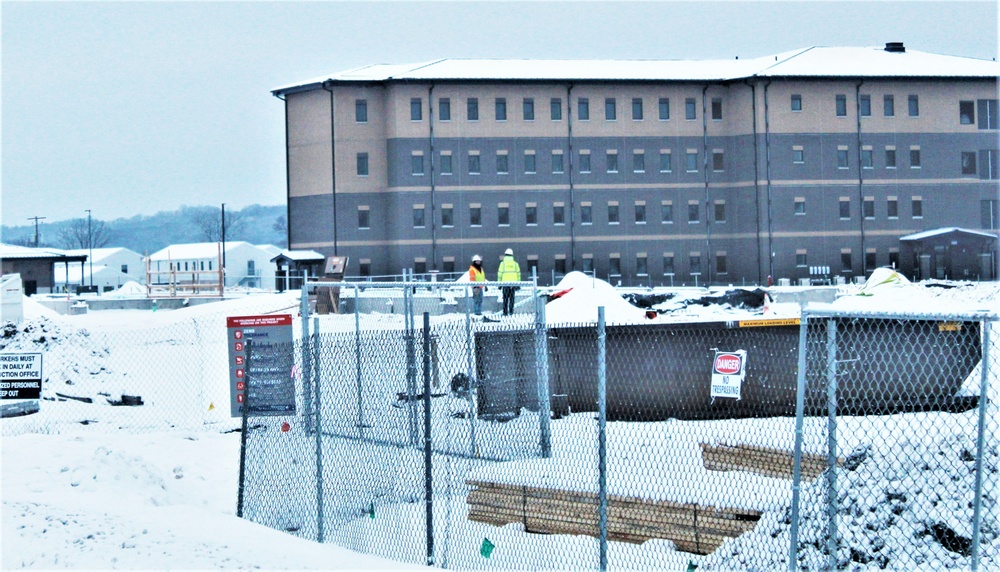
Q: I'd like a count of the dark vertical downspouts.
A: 8